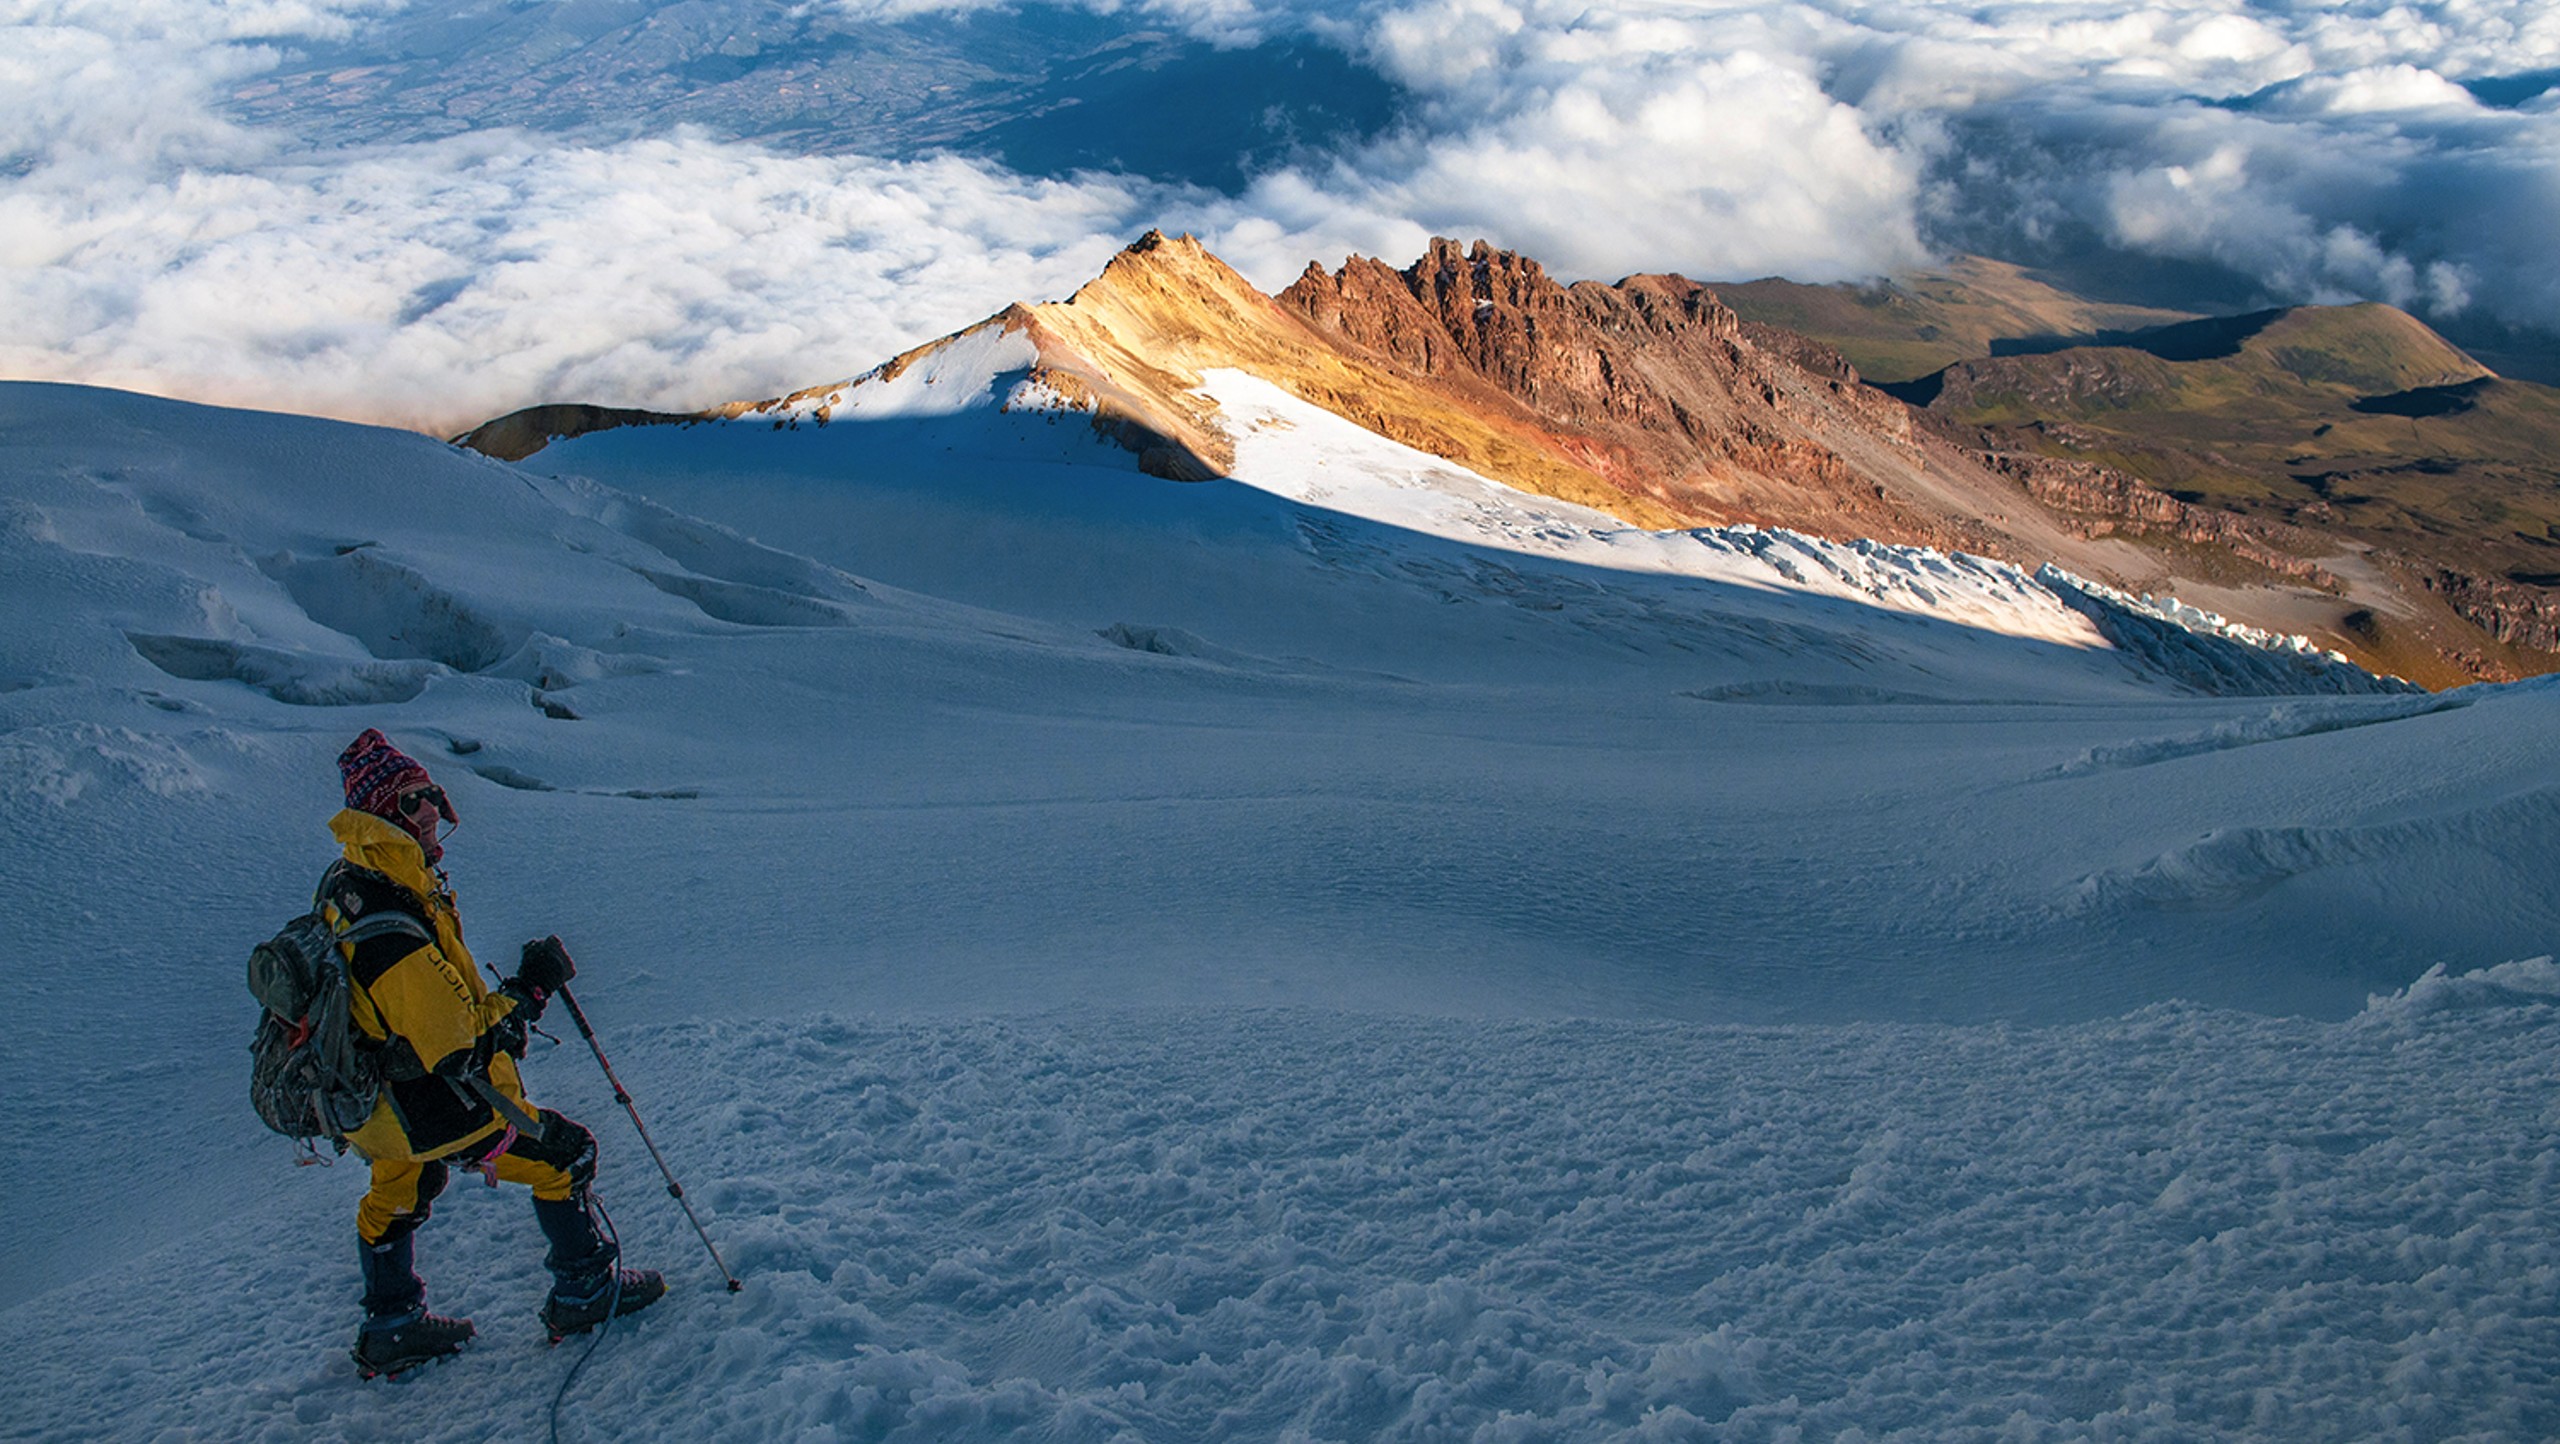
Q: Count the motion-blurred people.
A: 0